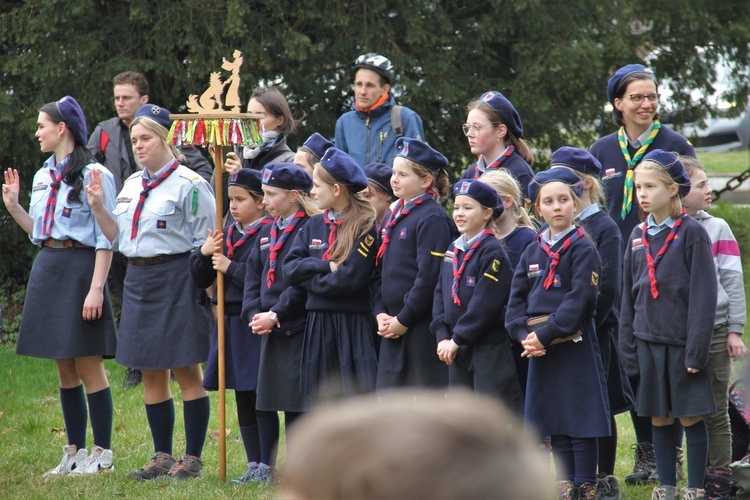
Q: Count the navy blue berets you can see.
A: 14